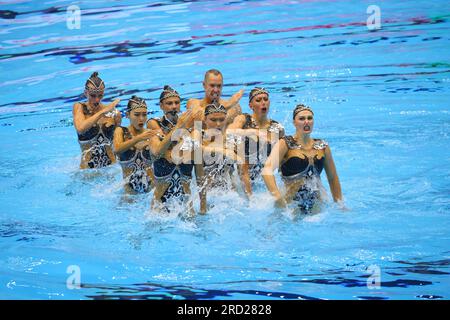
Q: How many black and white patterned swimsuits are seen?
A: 6